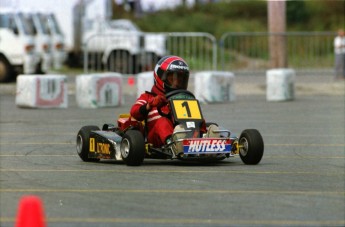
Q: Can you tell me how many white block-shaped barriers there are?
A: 5